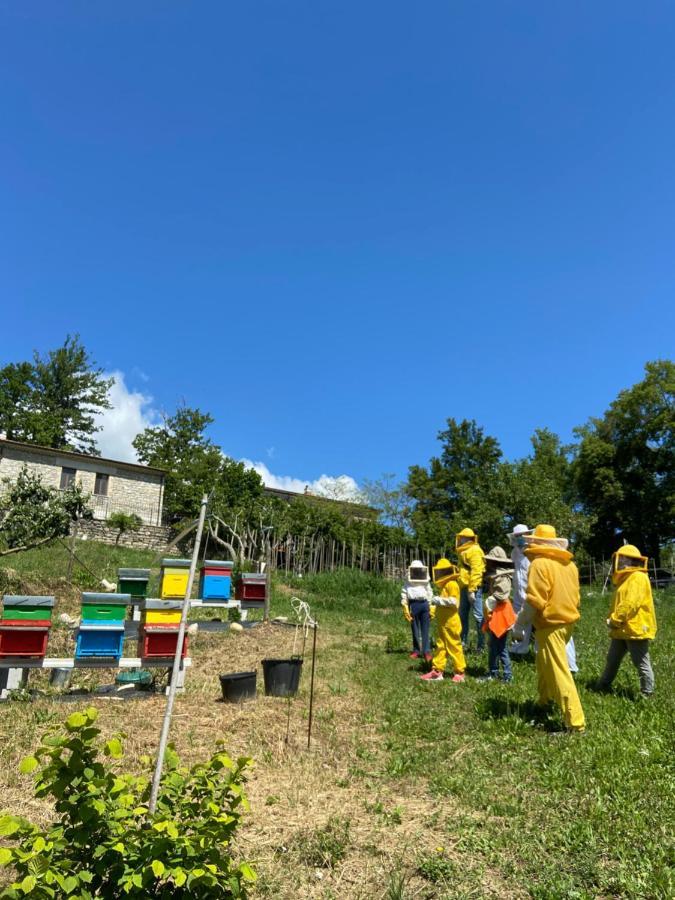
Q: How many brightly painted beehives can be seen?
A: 7